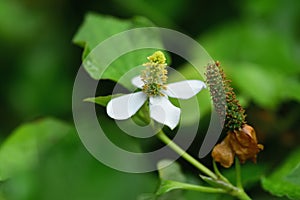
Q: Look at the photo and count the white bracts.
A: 4